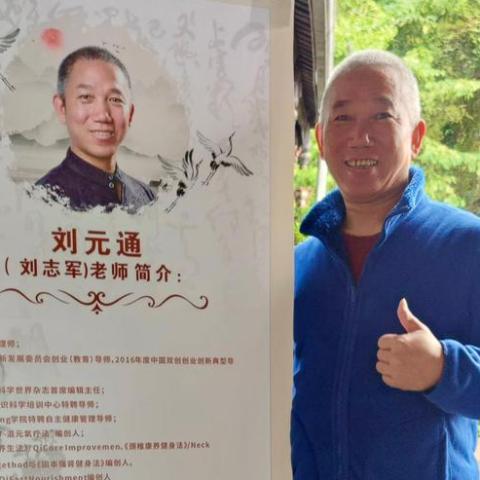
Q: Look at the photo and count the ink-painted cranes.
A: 3